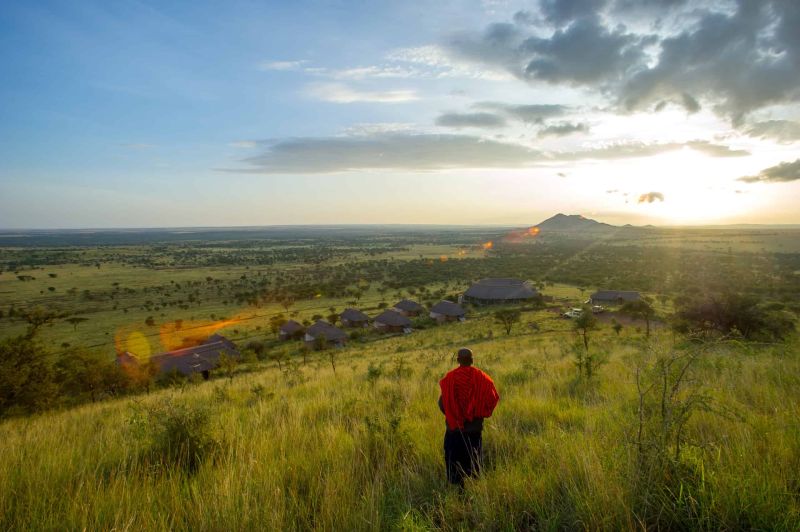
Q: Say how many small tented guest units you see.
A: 6